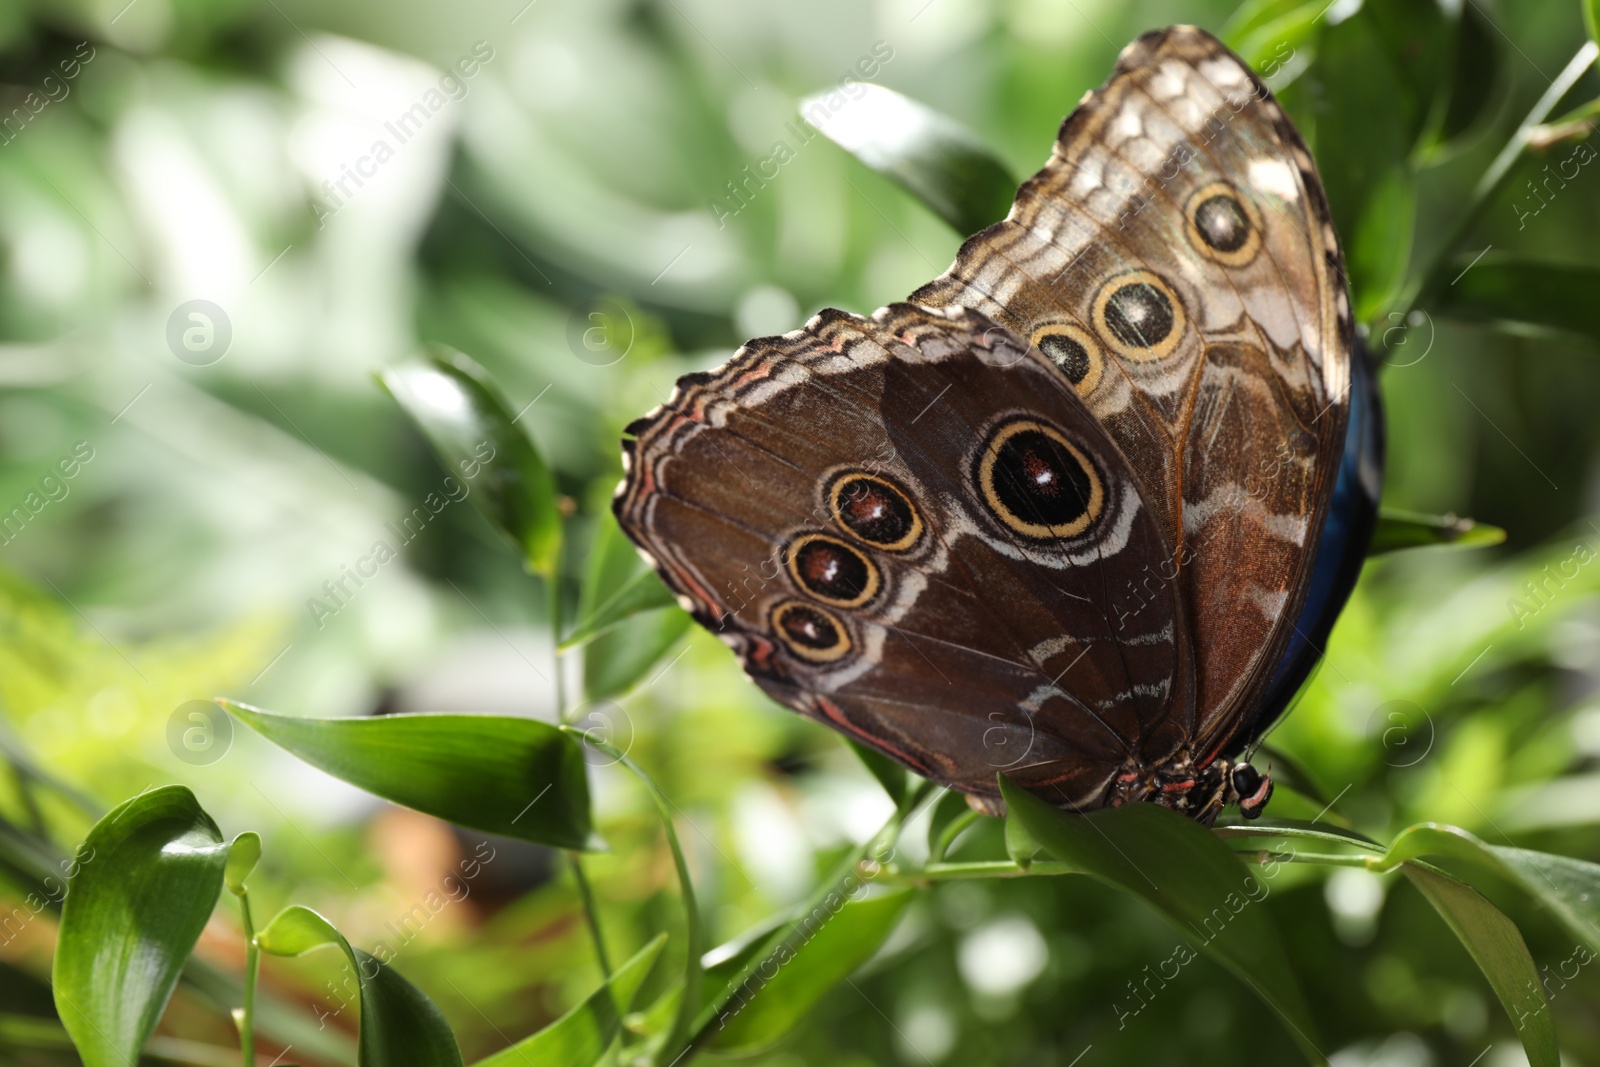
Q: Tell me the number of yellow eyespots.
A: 7